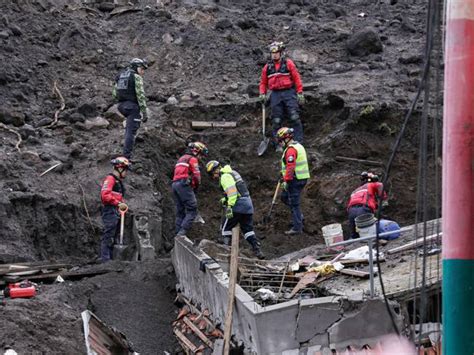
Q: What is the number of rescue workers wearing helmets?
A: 7